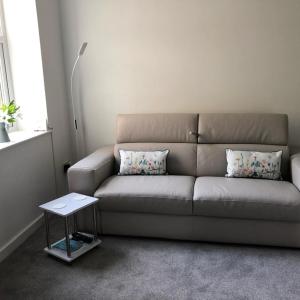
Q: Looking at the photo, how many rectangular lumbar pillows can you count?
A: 2